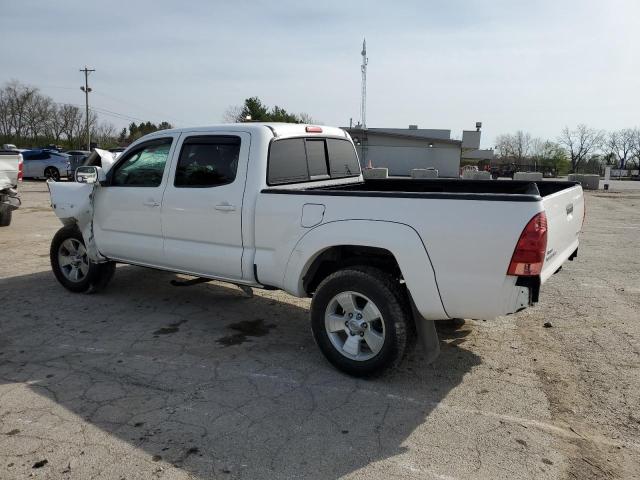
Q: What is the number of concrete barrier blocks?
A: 5